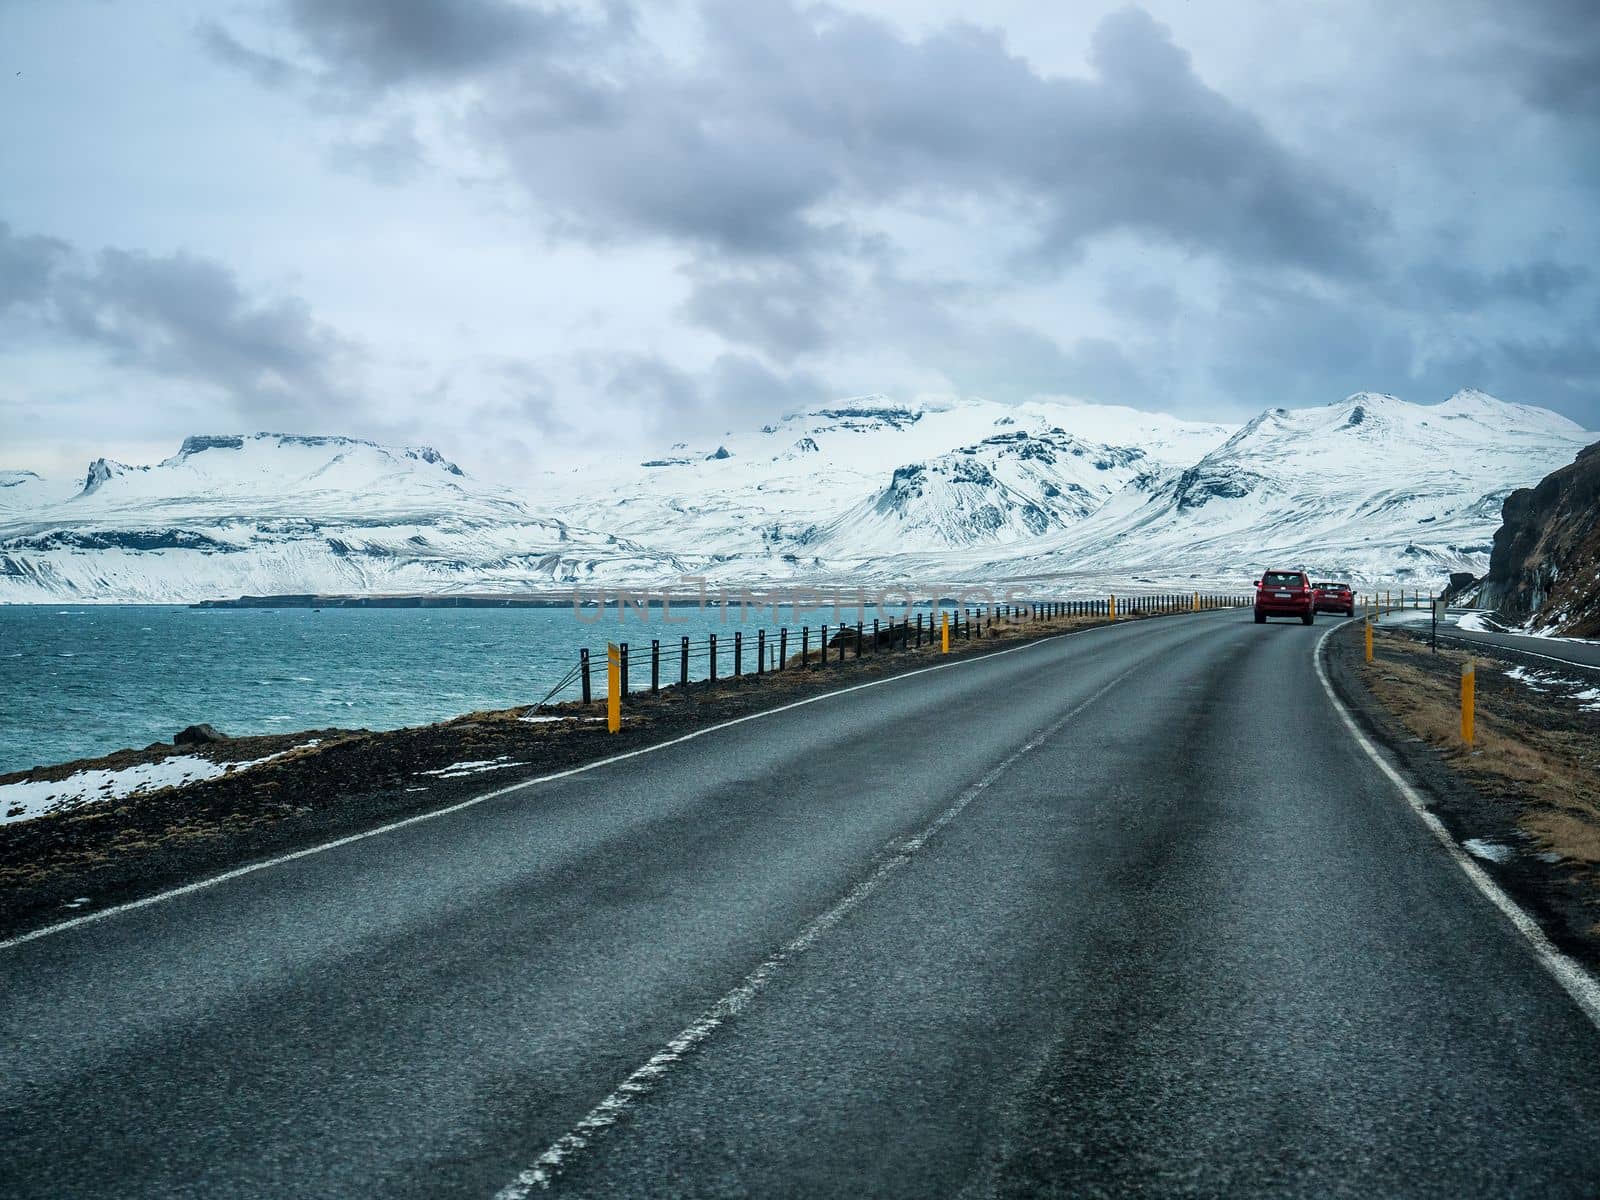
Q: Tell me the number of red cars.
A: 2